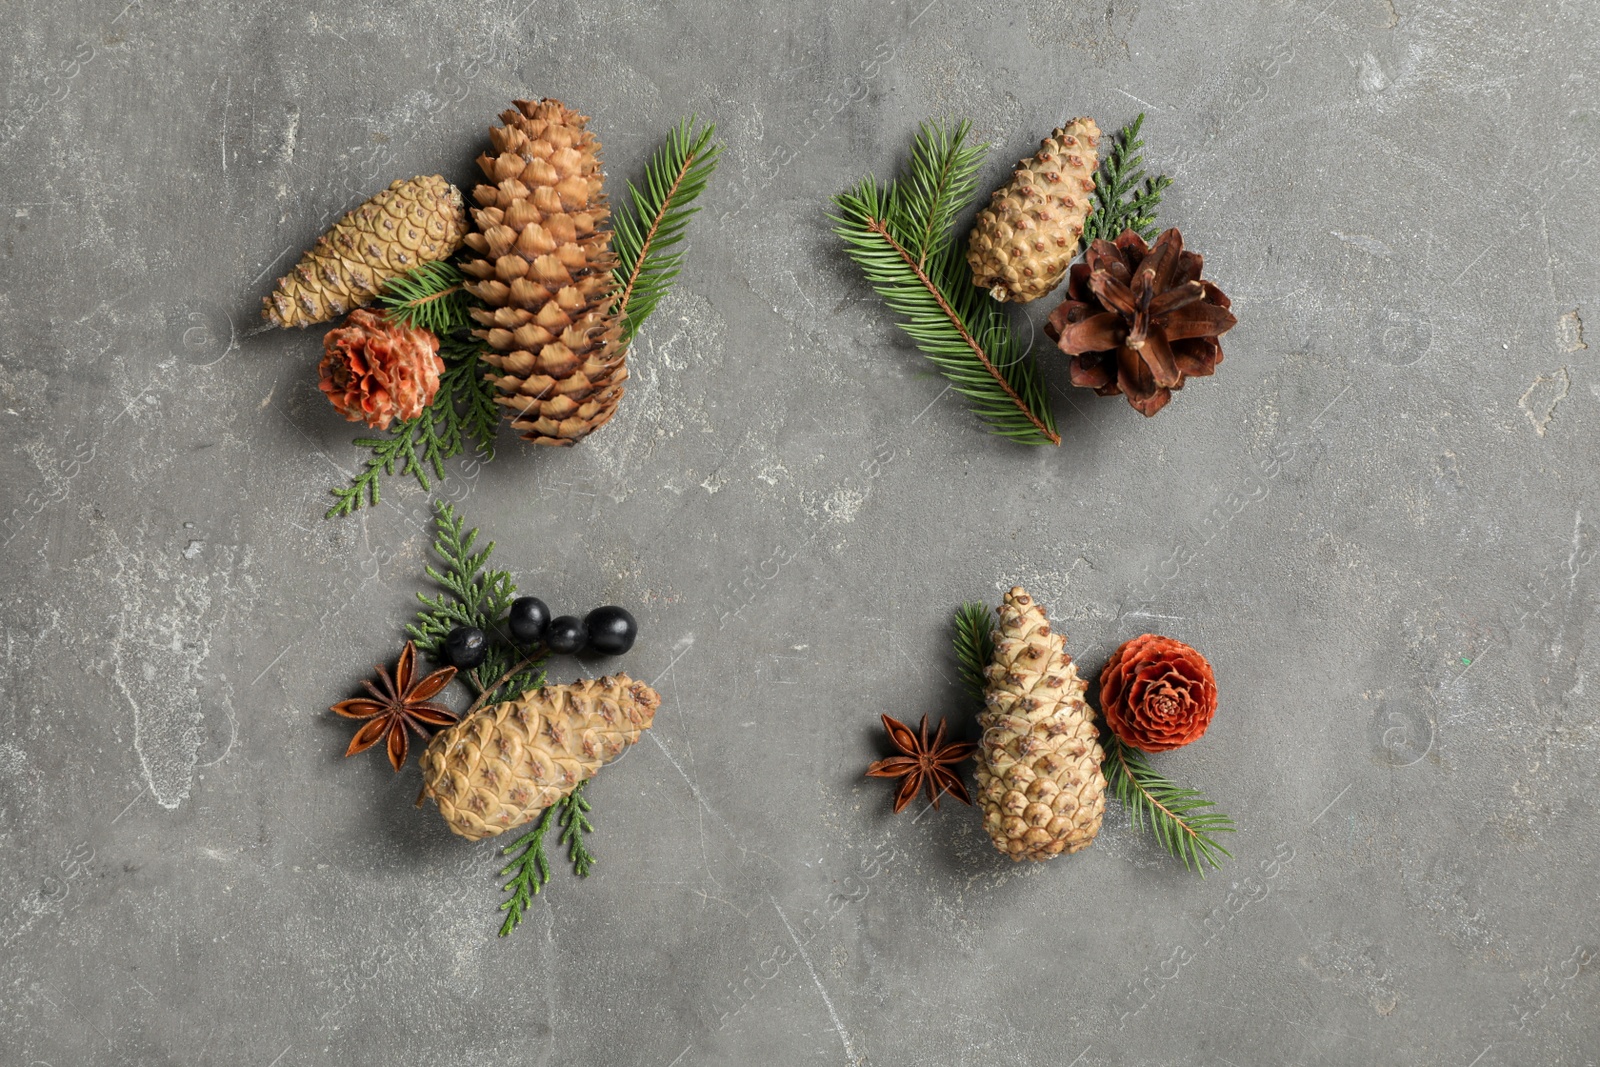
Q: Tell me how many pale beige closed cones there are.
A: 4